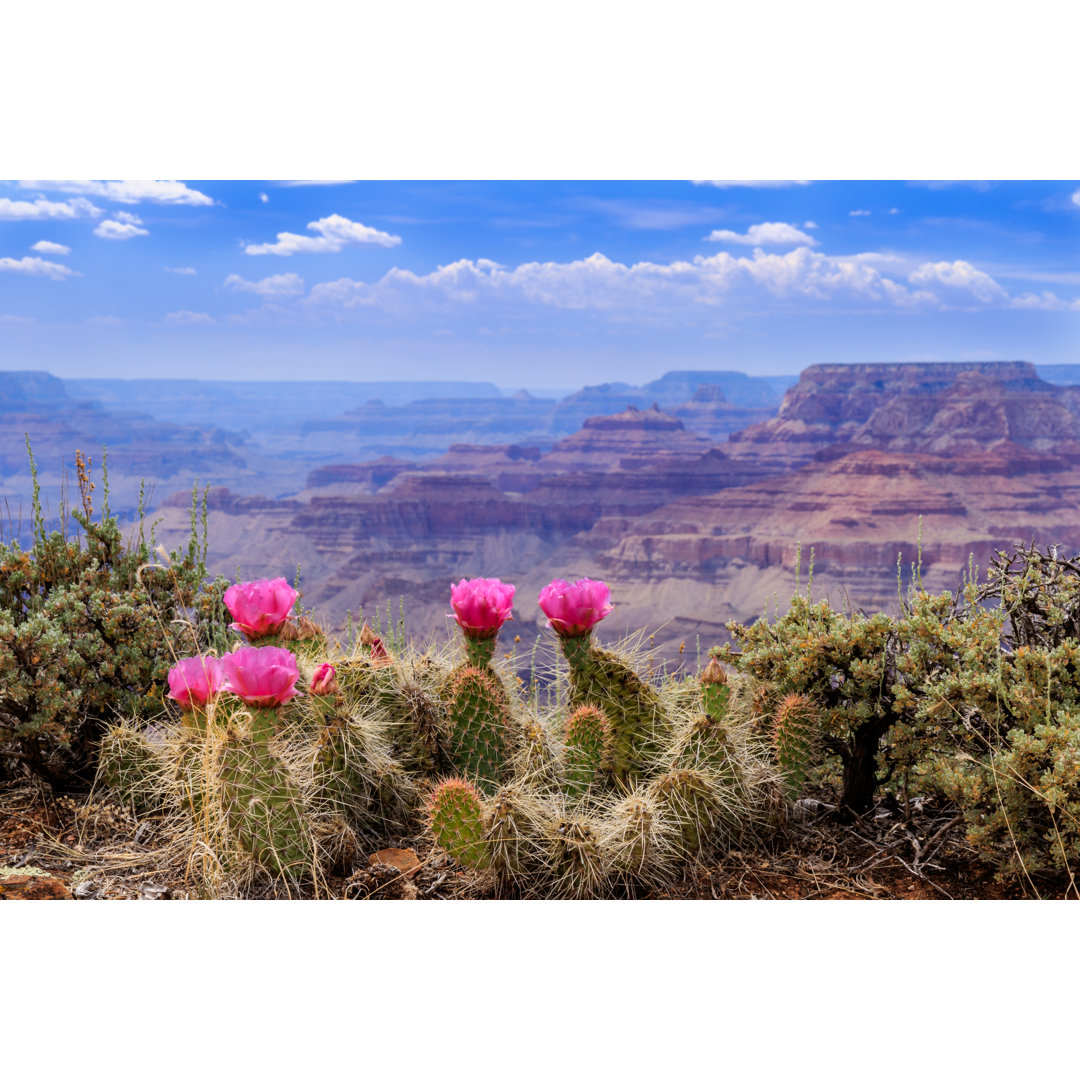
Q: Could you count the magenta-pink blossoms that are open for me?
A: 5